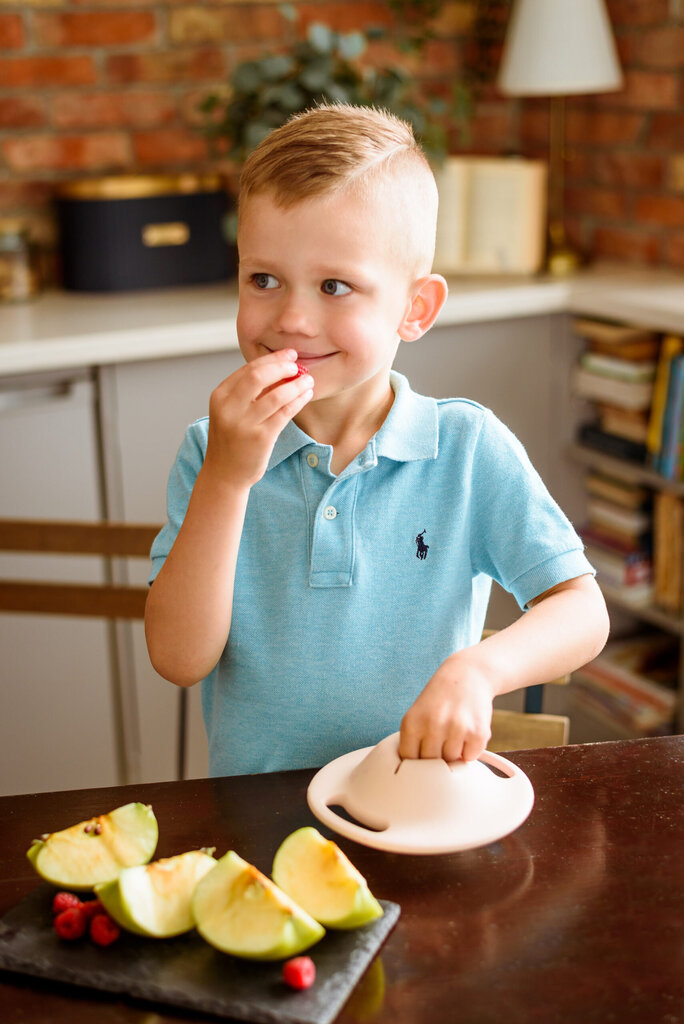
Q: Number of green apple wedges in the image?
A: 4